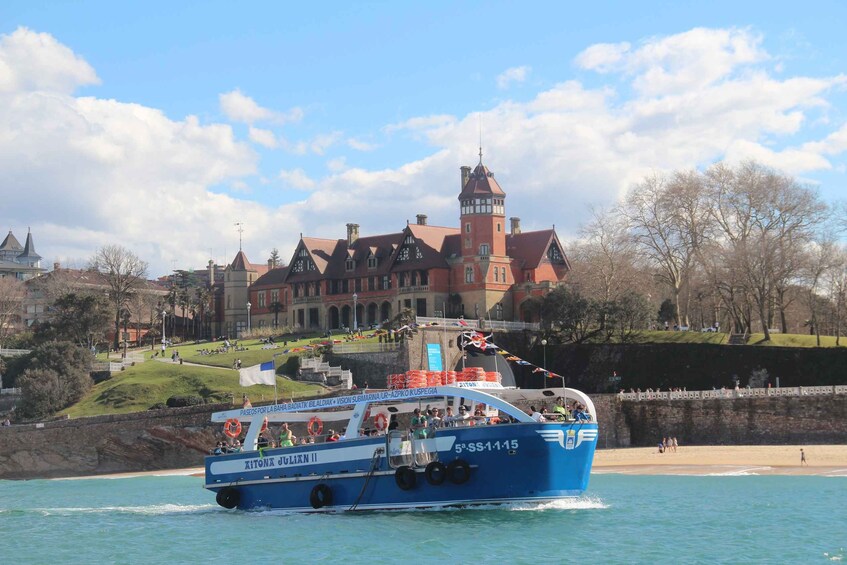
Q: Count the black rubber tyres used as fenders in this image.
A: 5